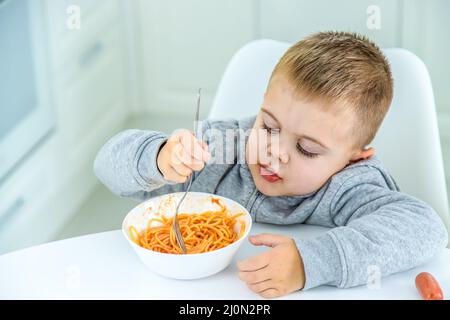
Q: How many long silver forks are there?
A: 1